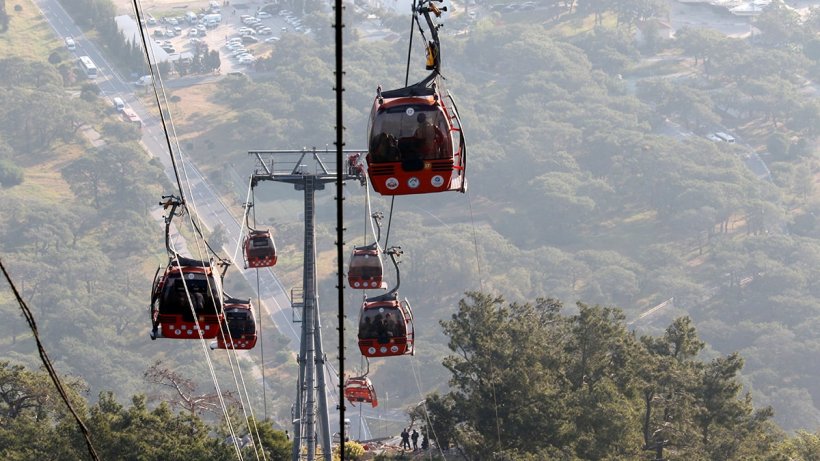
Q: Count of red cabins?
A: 7